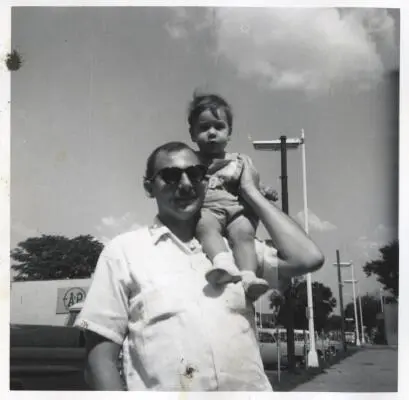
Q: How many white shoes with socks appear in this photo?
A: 2